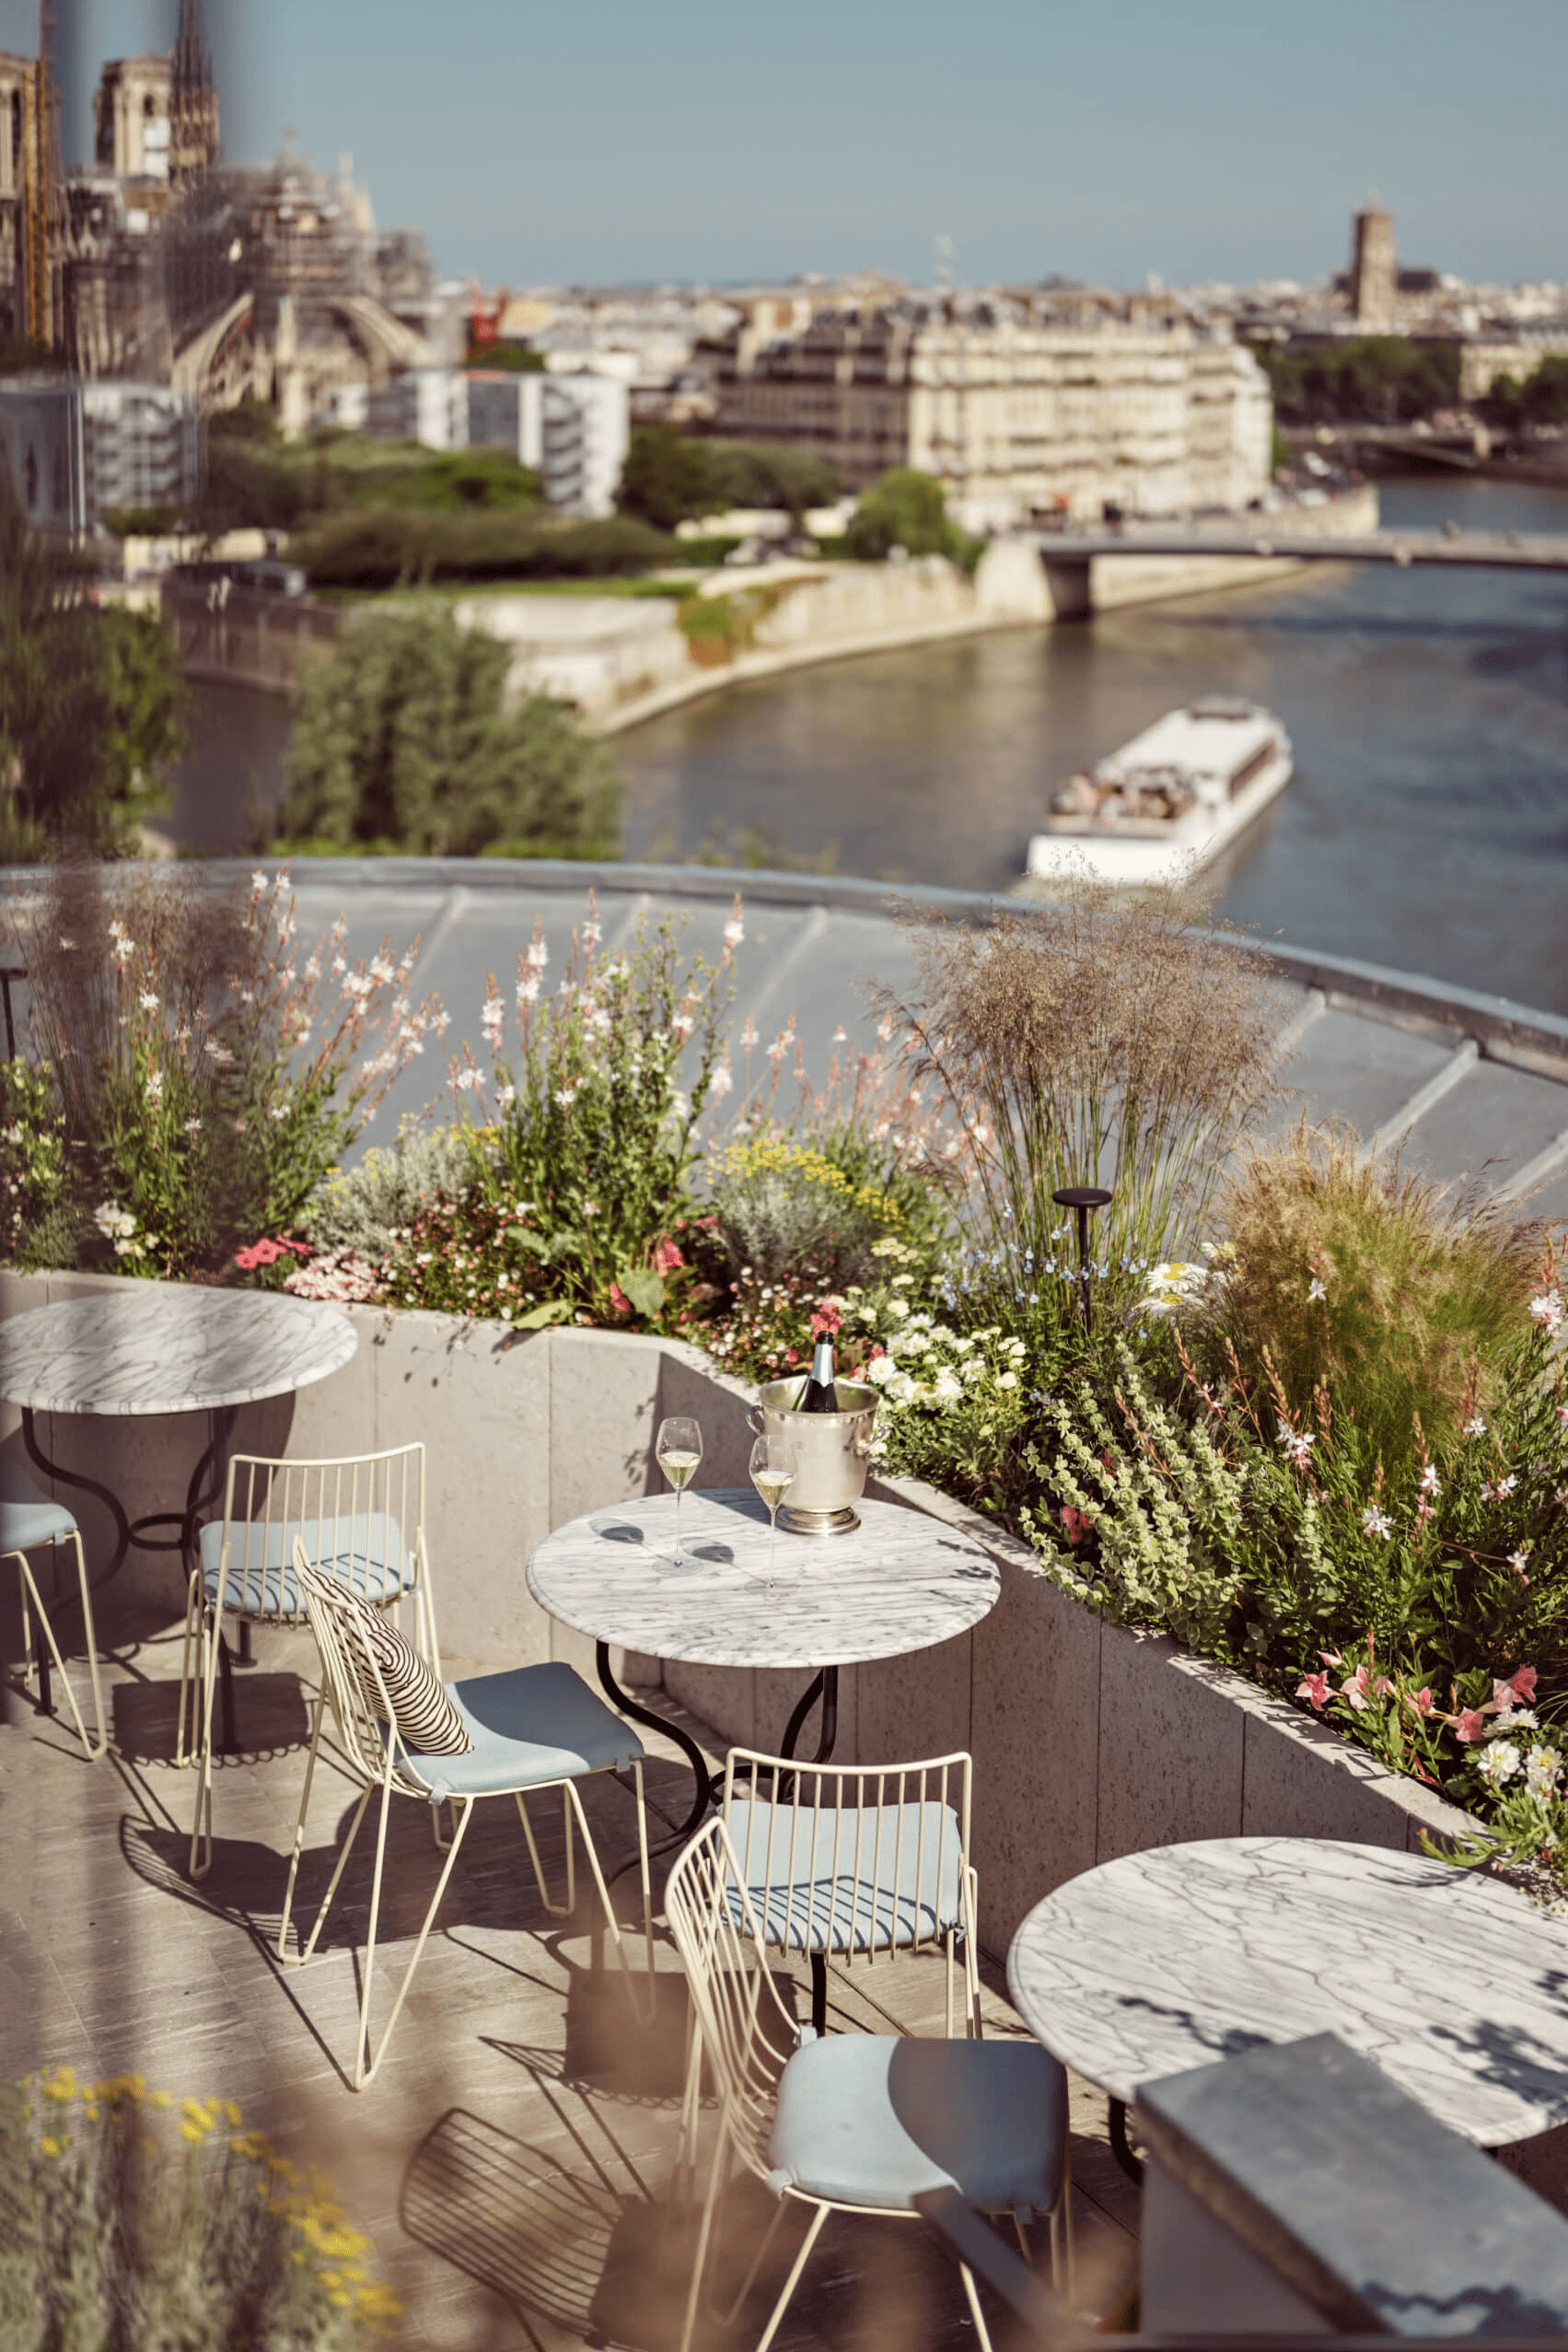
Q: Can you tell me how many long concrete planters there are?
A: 1